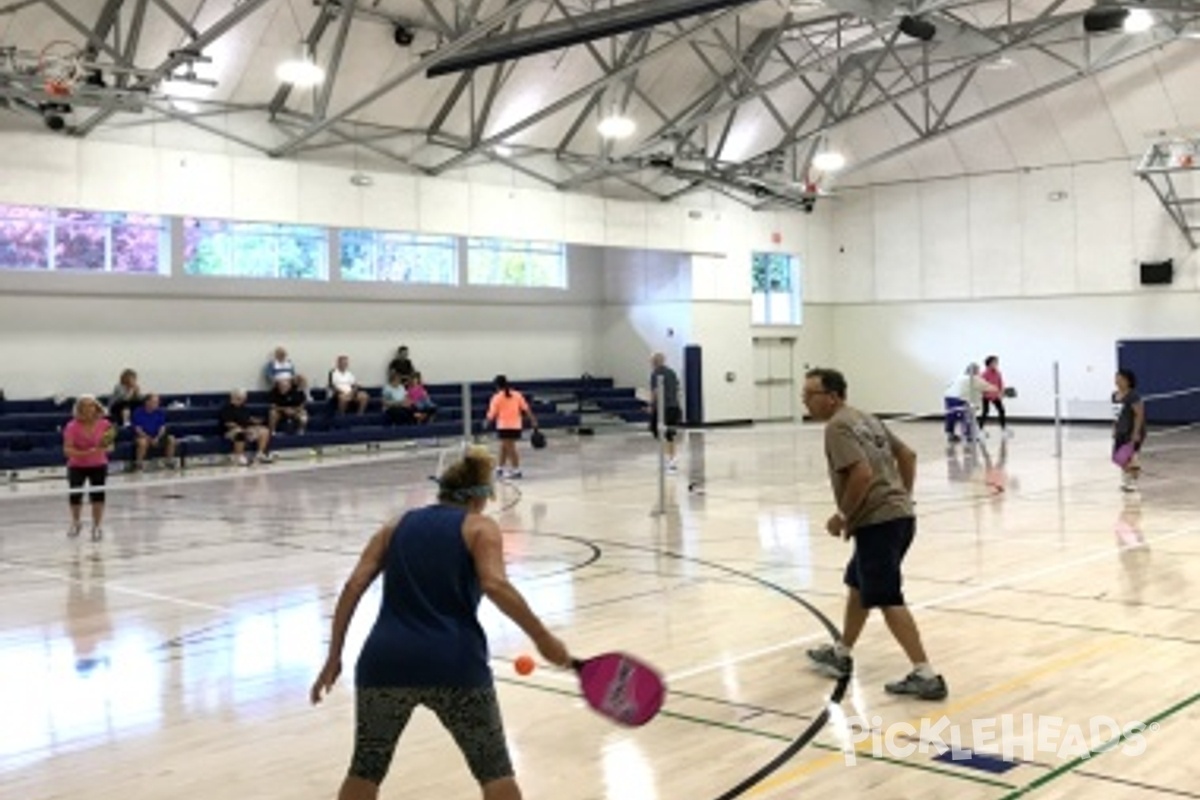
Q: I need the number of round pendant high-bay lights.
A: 4